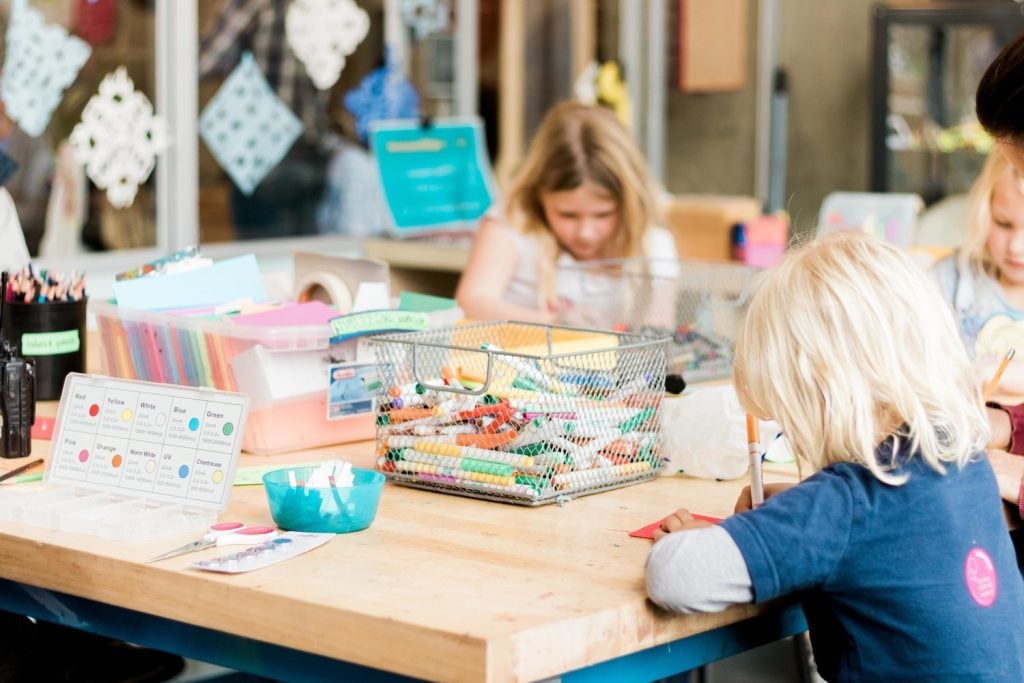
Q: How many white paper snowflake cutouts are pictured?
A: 2